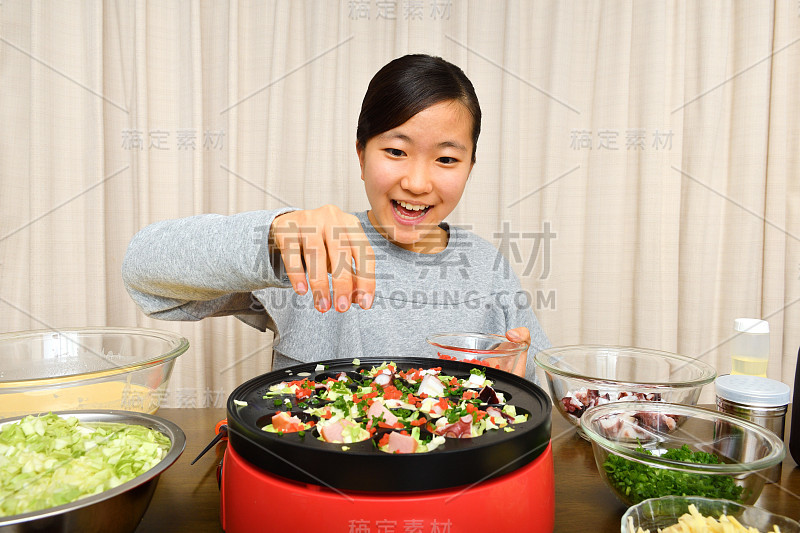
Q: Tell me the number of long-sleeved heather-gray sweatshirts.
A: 1